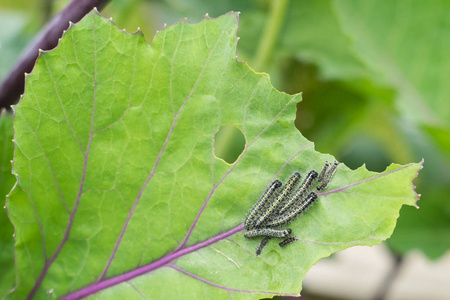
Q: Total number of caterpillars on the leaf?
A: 9